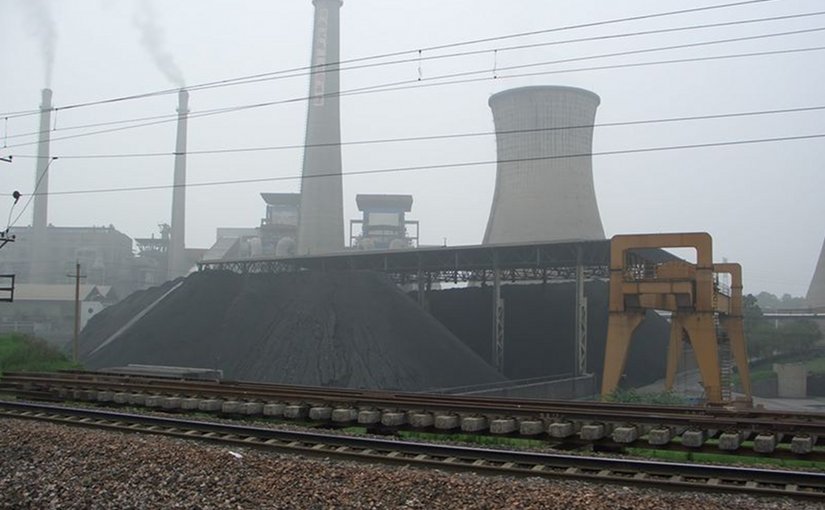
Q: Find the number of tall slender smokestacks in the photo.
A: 3